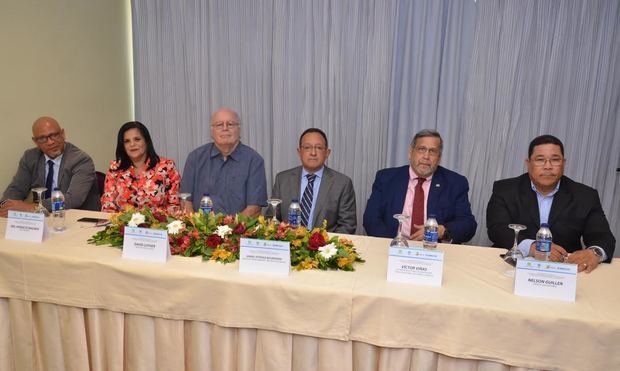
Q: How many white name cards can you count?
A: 5